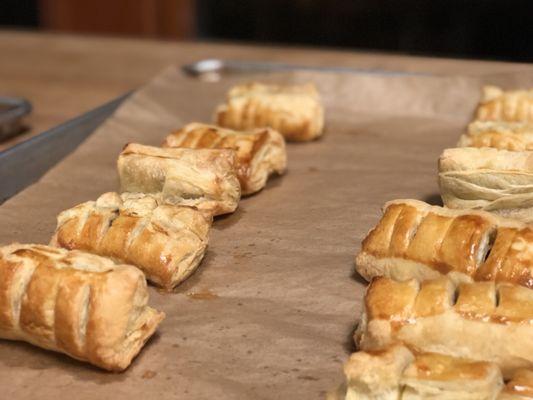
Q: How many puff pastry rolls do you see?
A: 11